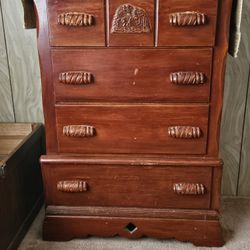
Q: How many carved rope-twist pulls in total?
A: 8